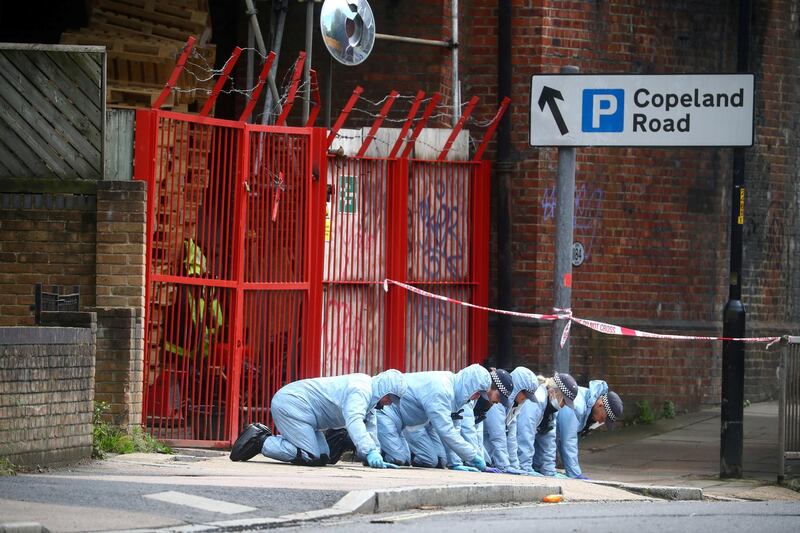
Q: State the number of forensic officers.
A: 6